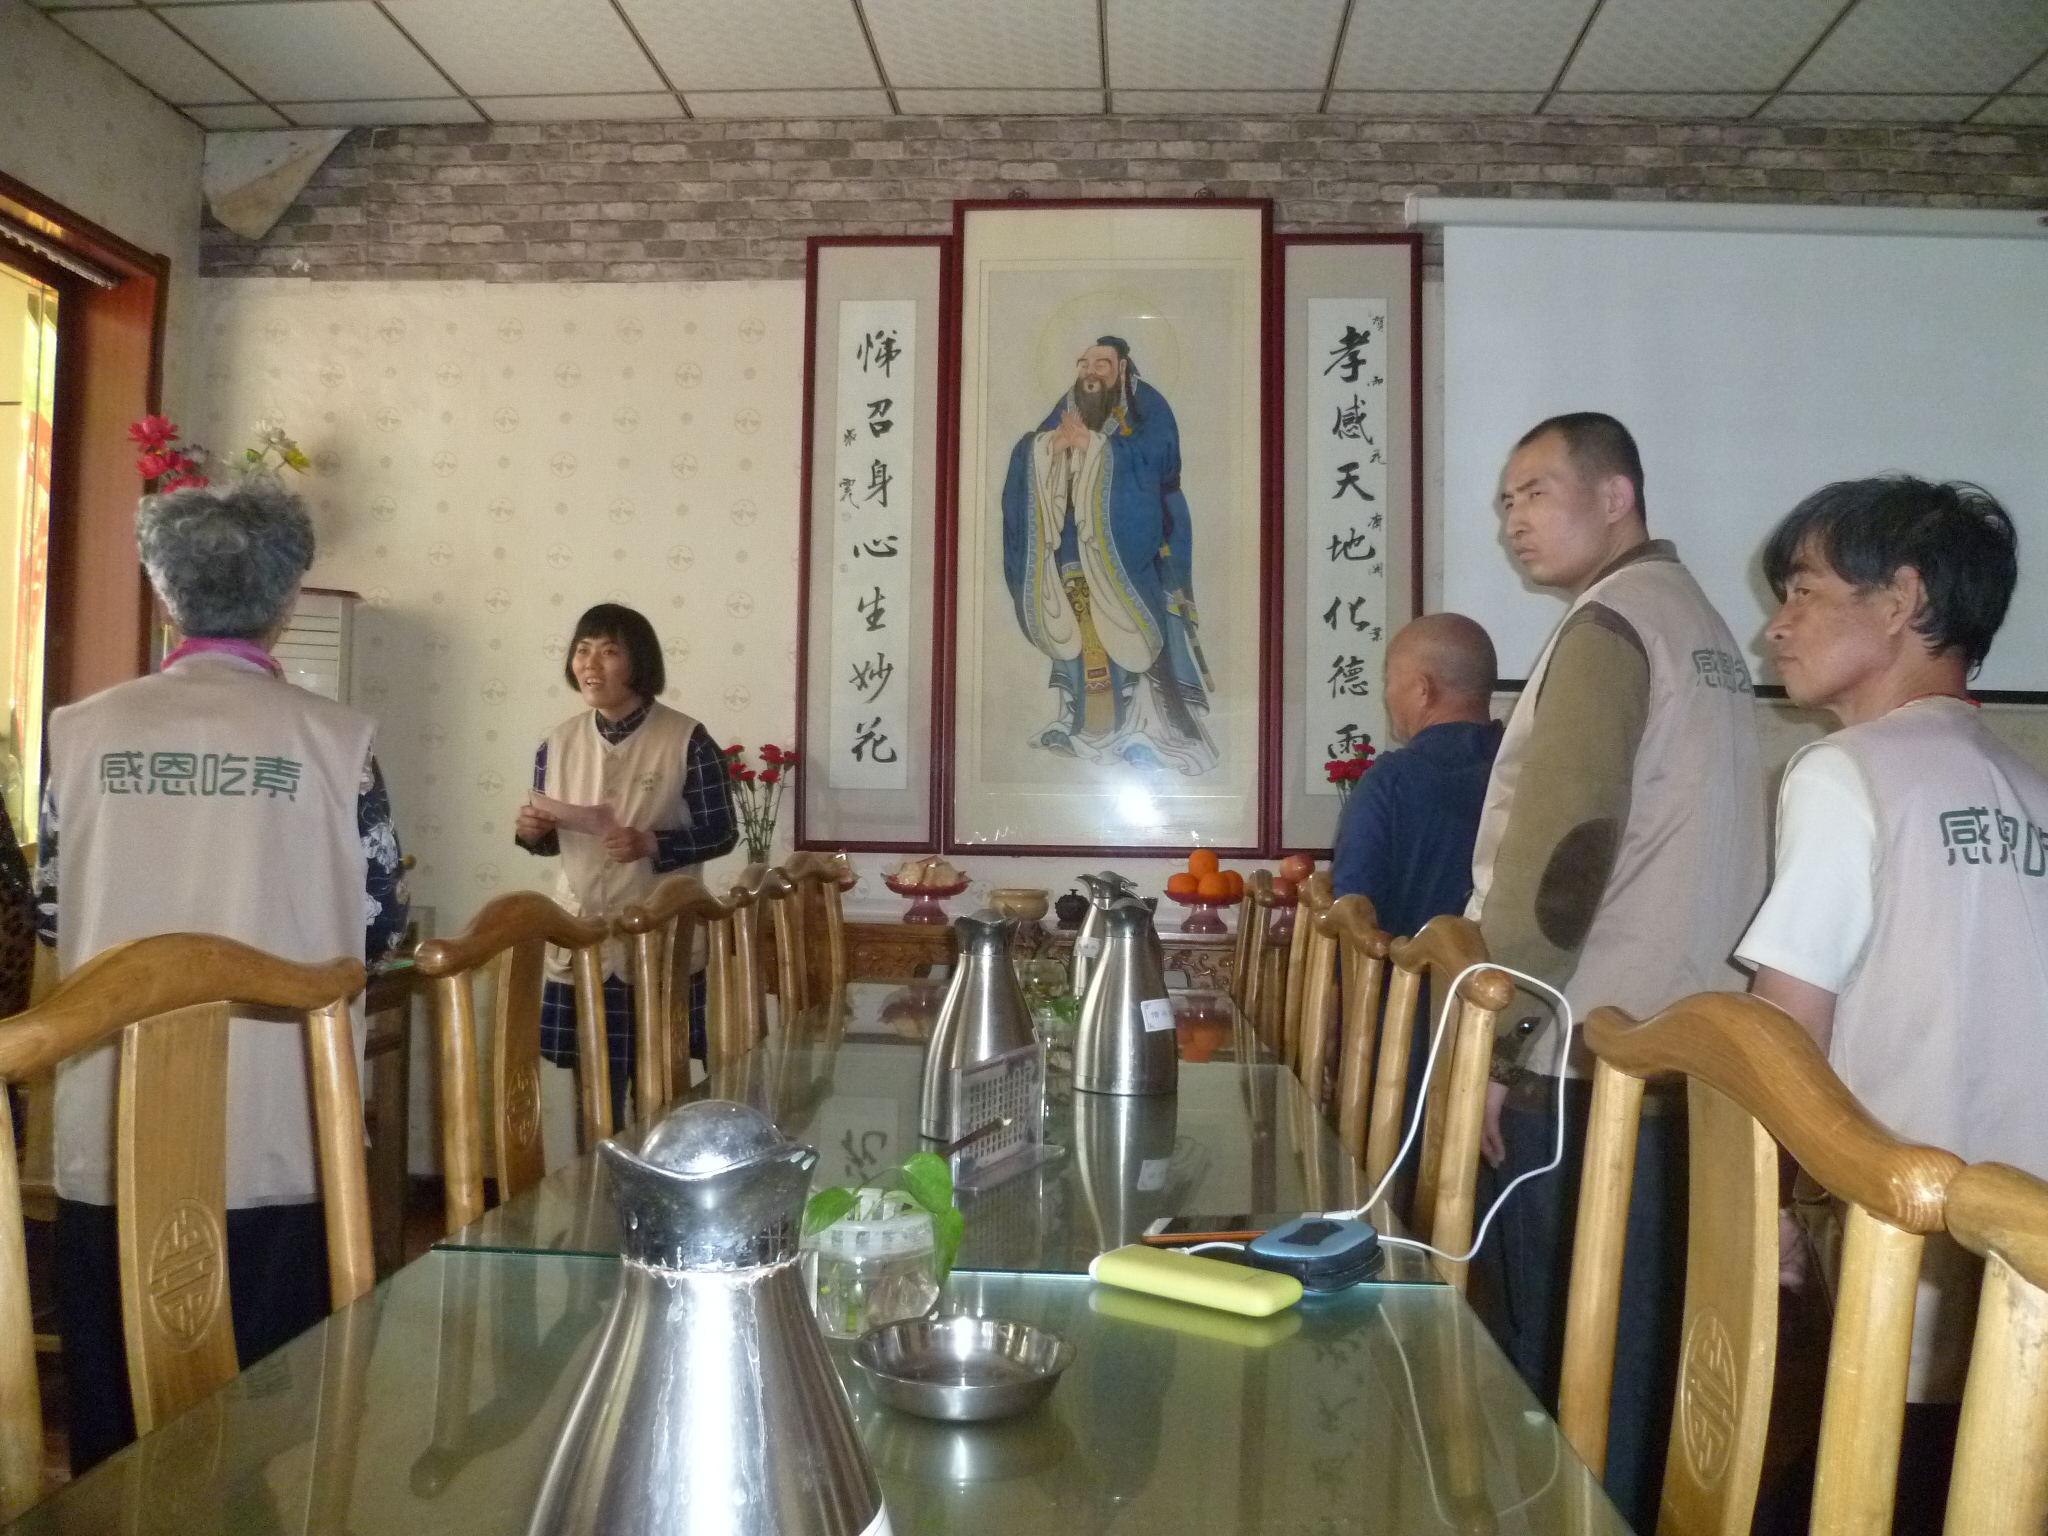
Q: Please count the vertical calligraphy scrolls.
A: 2